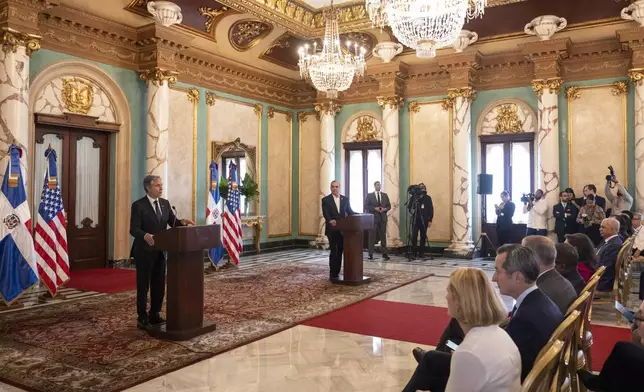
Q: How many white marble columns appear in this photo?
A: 7